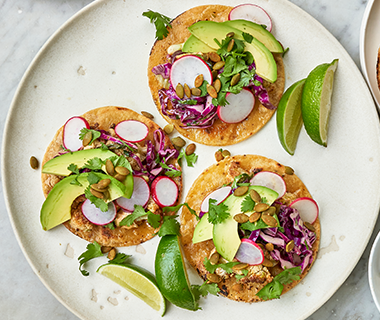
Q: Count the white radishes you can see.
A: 12